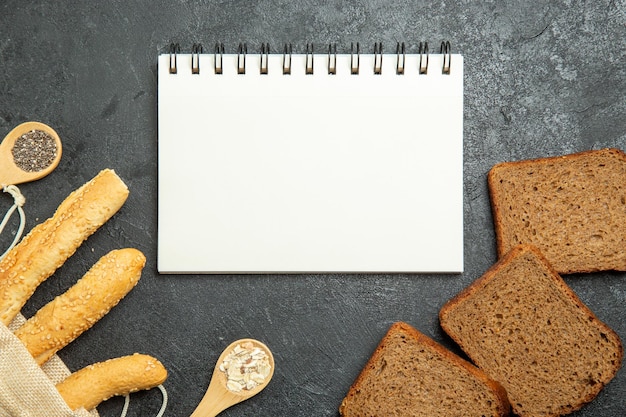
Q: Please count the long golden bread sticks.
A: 3